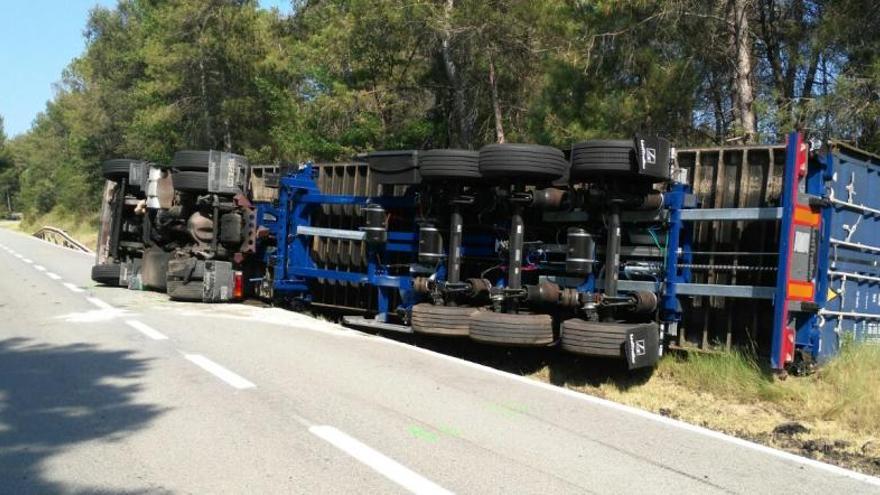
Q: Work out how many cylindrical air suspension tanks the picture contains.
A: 3